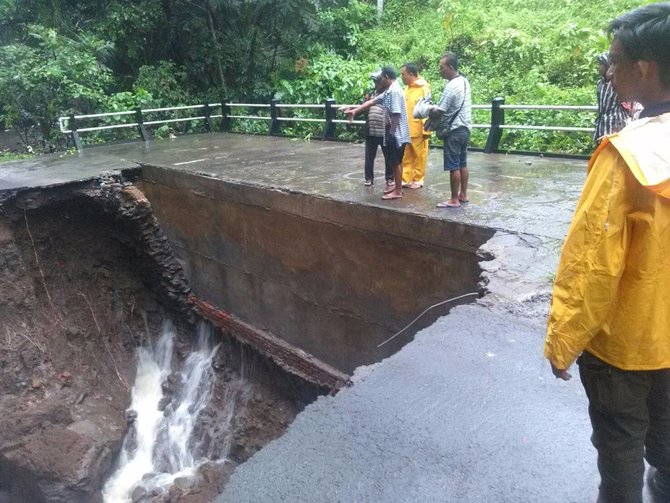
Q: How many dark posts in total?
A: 7